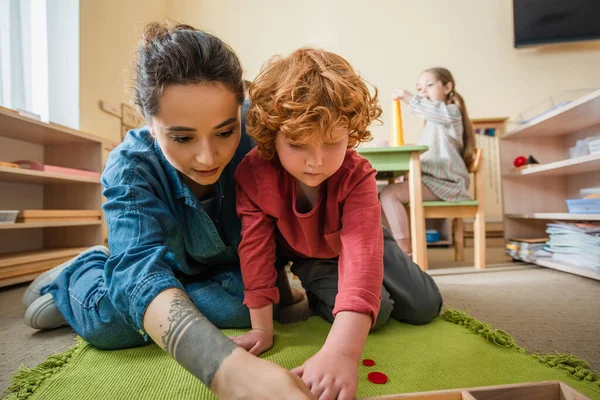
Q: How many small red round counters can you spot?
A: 2